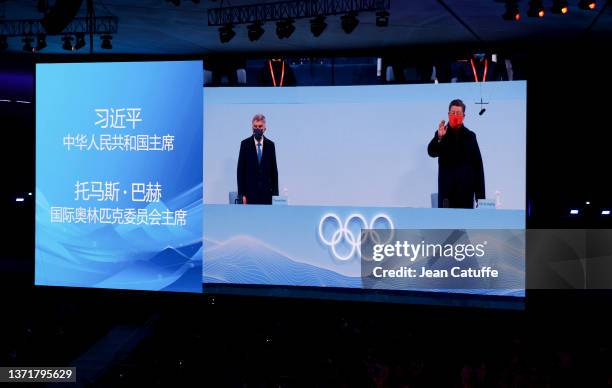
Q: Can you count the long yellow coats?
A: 0